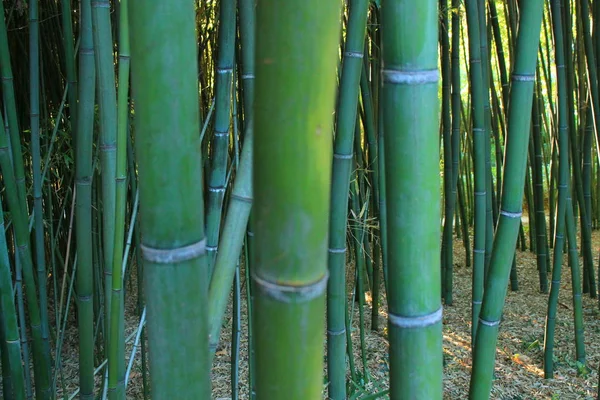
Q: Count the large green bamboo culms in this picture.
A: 3